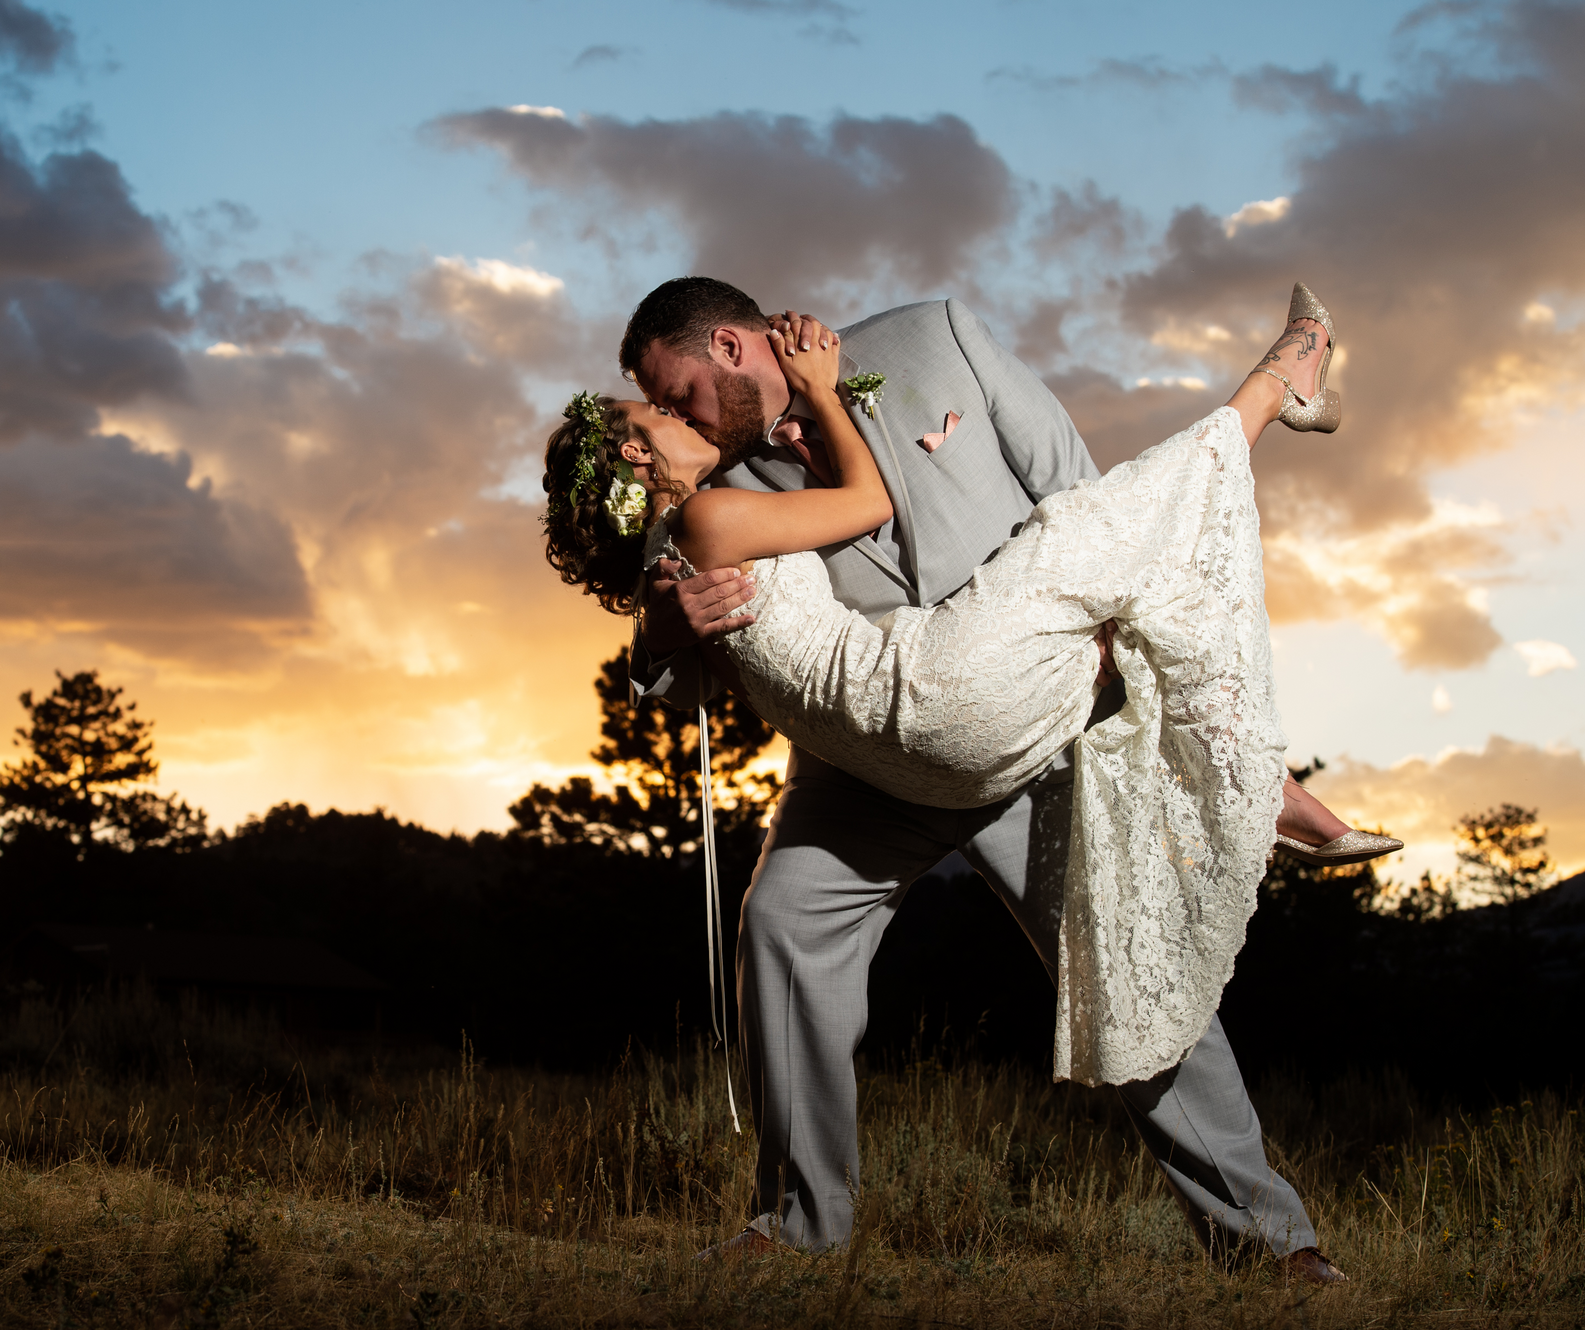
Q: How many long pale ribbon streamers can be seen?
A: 2